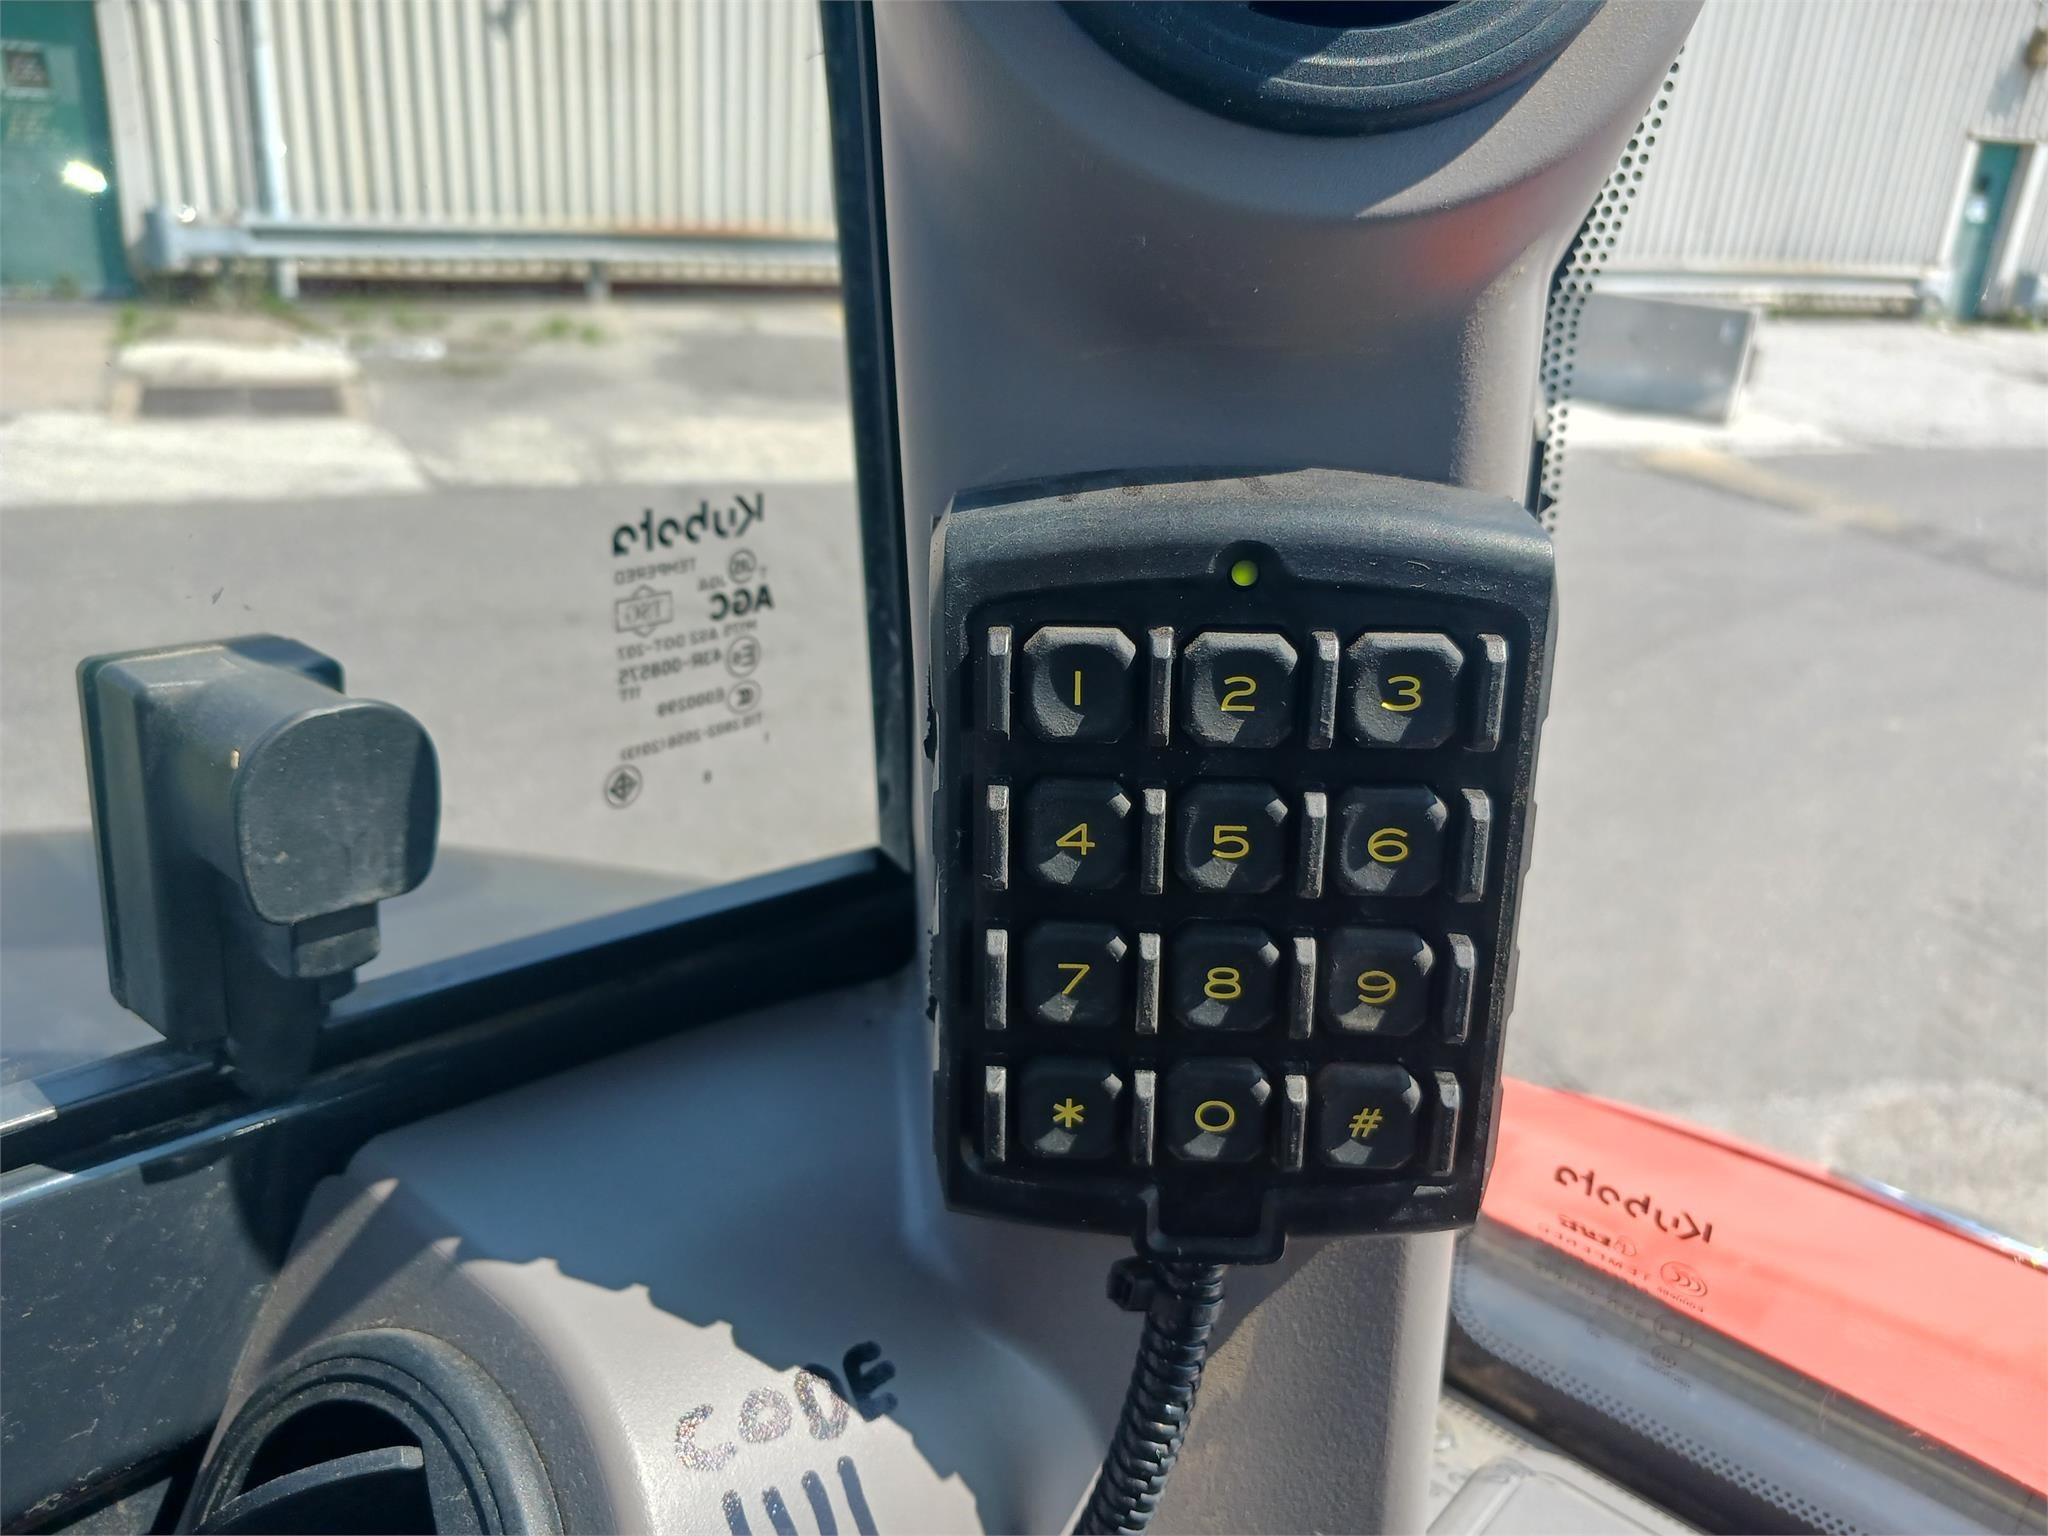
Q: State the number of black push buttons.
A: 12